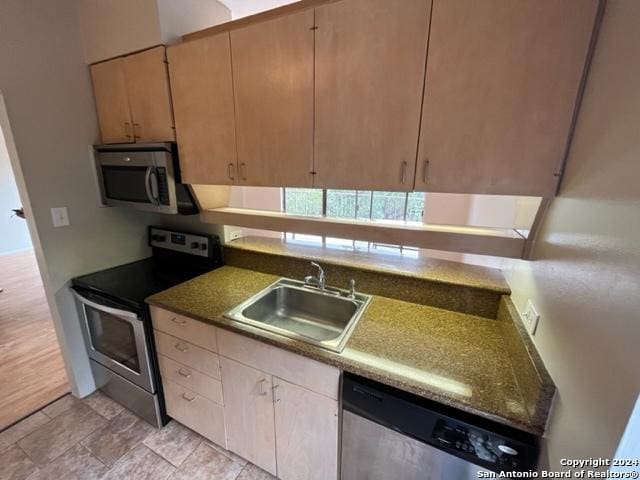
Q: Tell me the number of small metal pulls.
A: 12